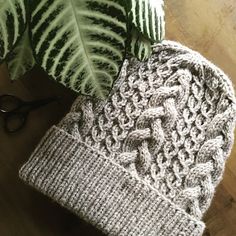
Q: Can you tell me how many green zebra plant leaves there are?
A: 5